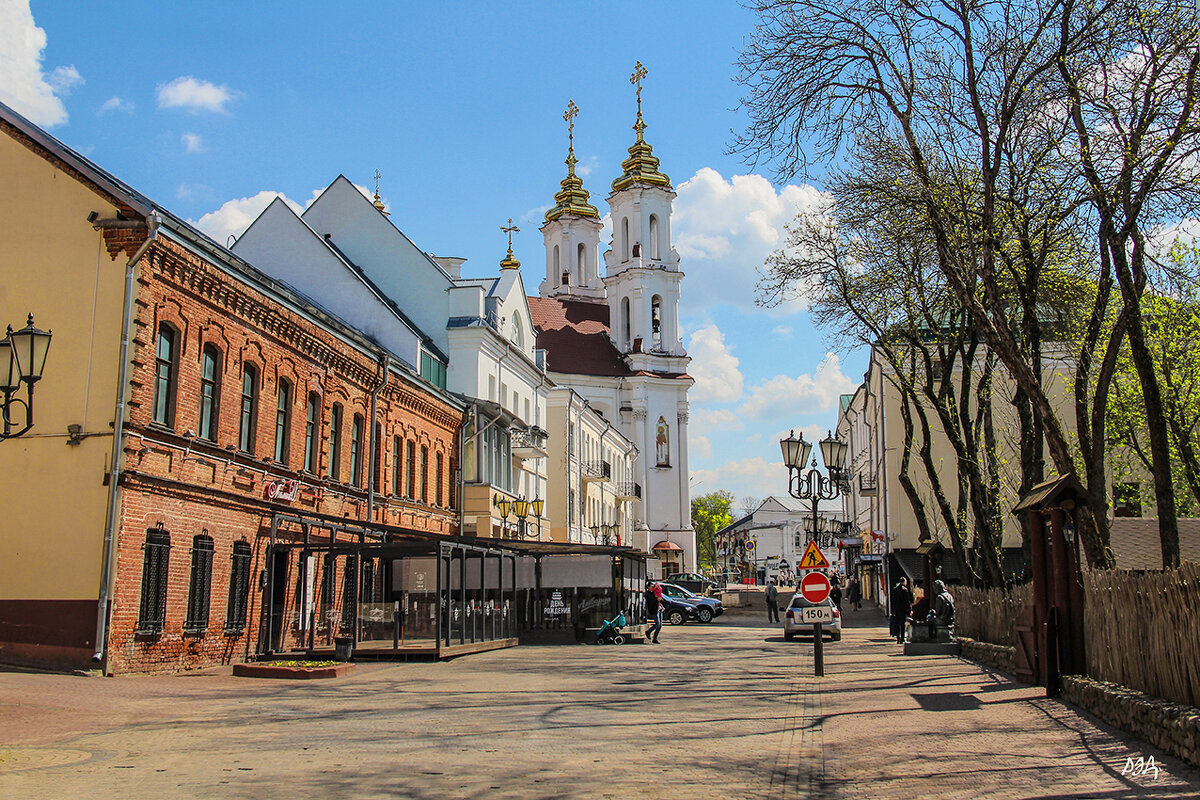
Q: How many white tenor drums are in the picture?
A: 0